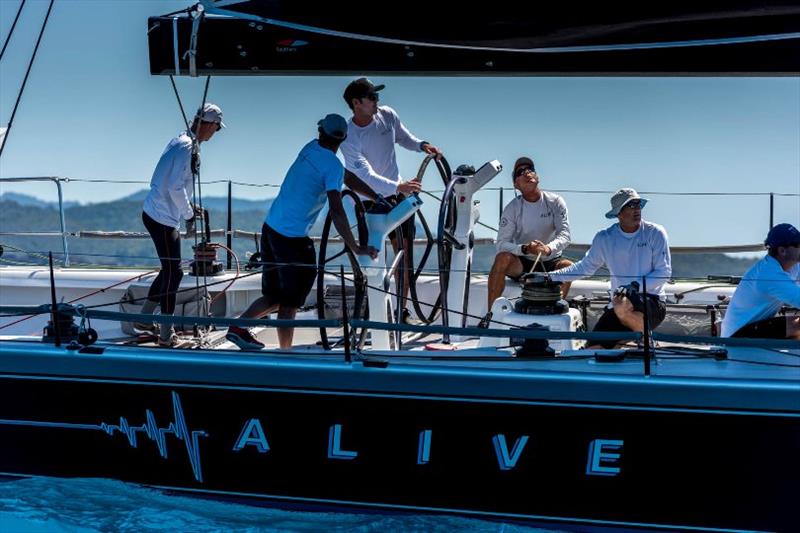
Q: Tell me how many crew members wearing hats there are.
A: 6